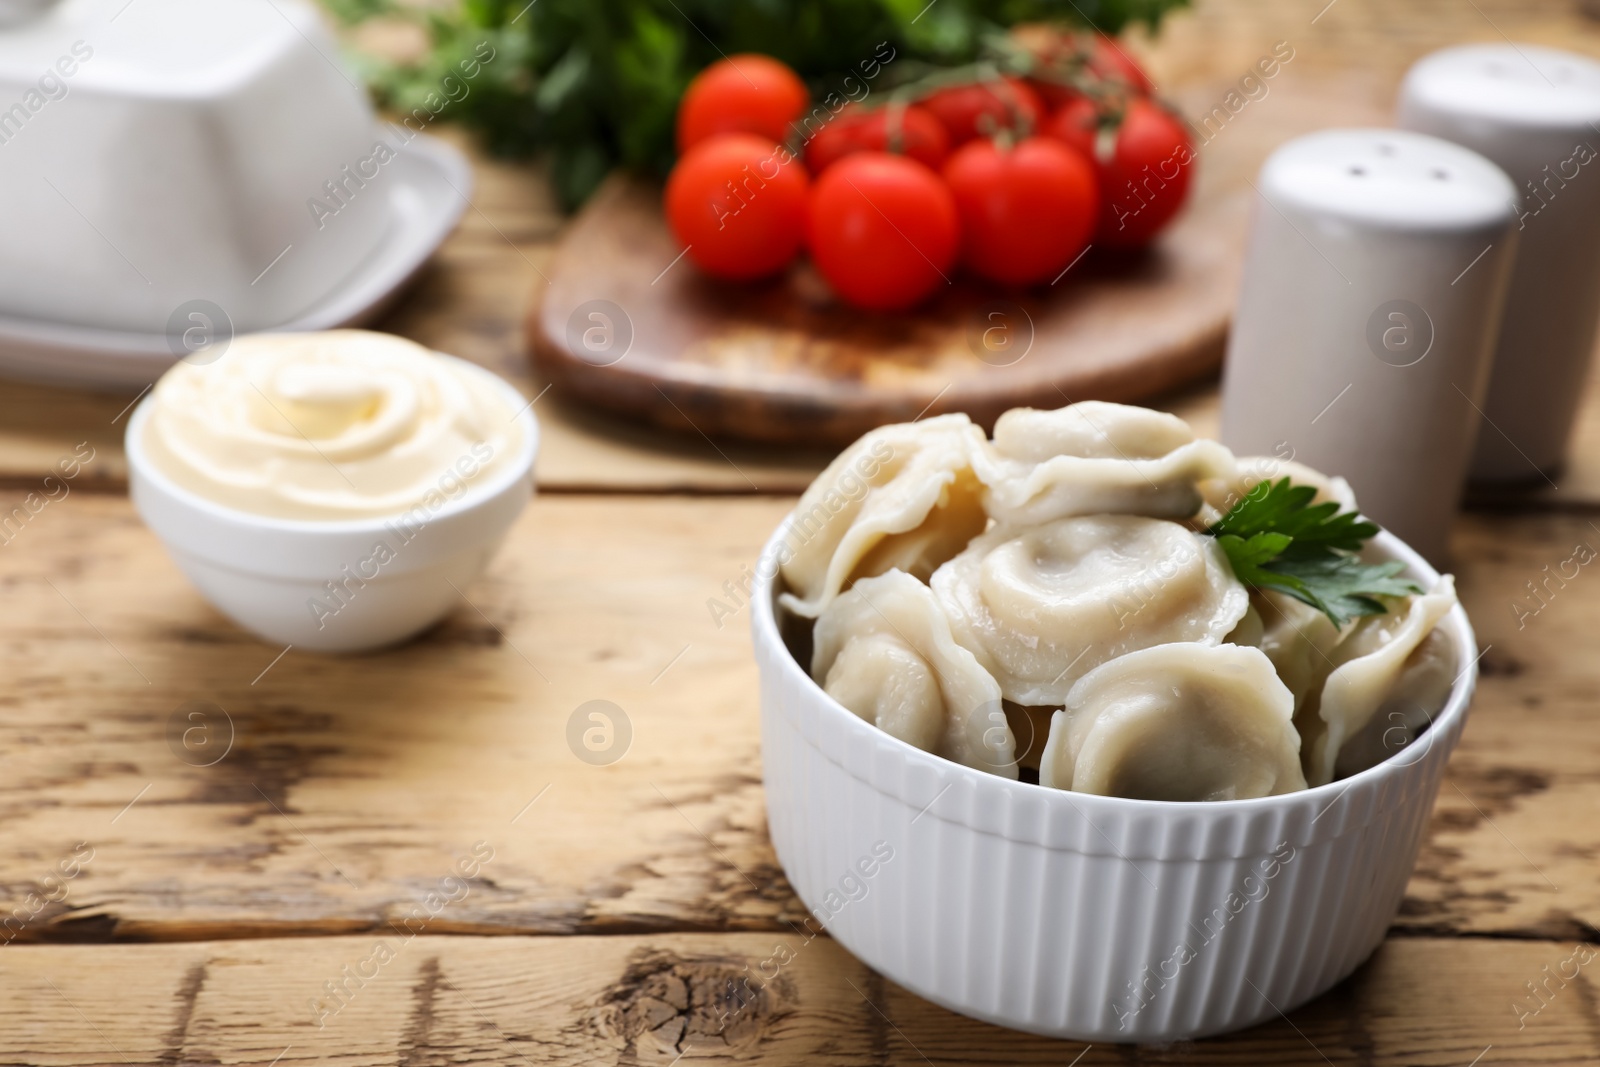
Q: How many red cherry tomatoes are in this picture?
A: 8